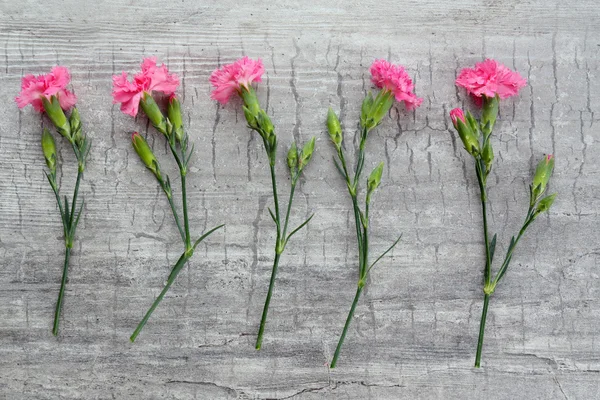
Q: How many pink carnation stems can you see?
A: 5